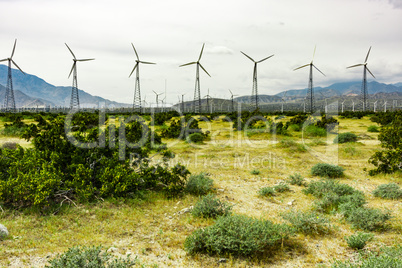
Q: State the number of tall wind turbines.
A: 7